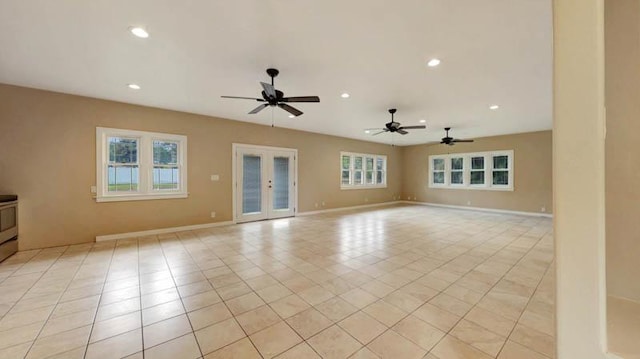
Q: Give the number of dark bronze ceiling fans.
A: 3